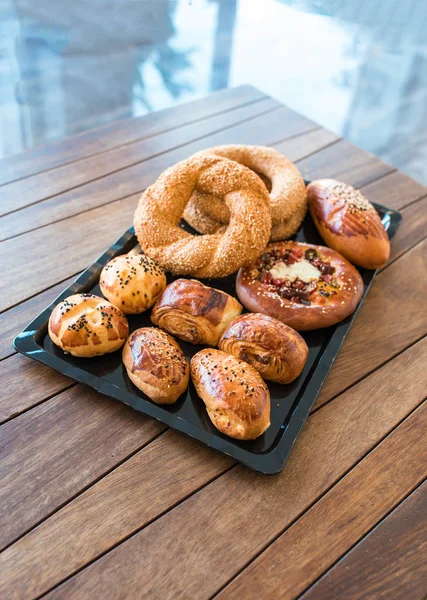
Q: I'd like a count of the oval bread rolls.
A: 3